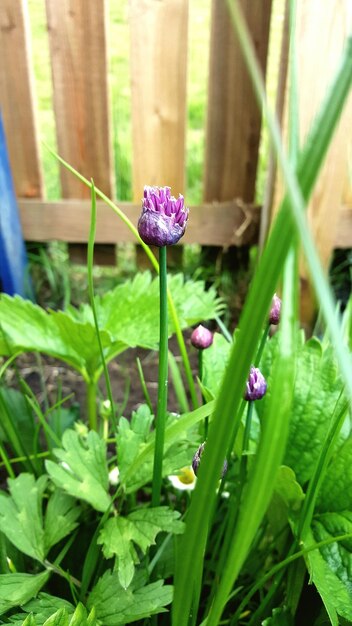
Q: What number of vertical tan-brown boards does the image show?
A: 5